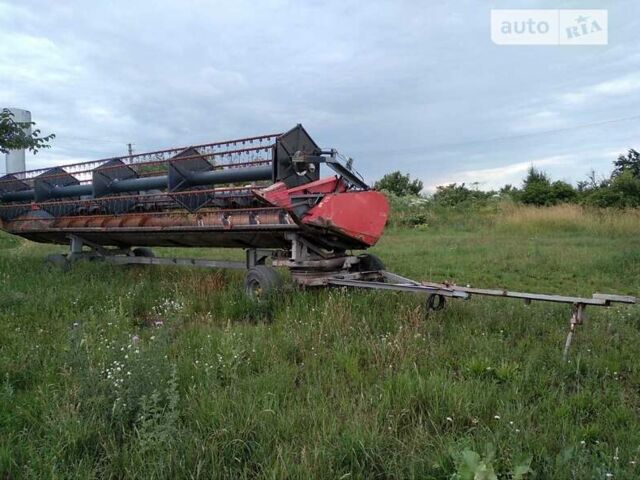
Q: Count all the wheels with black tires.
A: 4